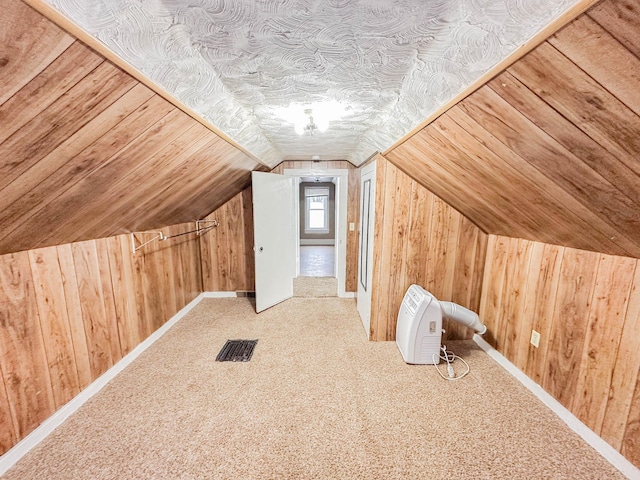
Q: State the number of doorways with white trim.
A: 2